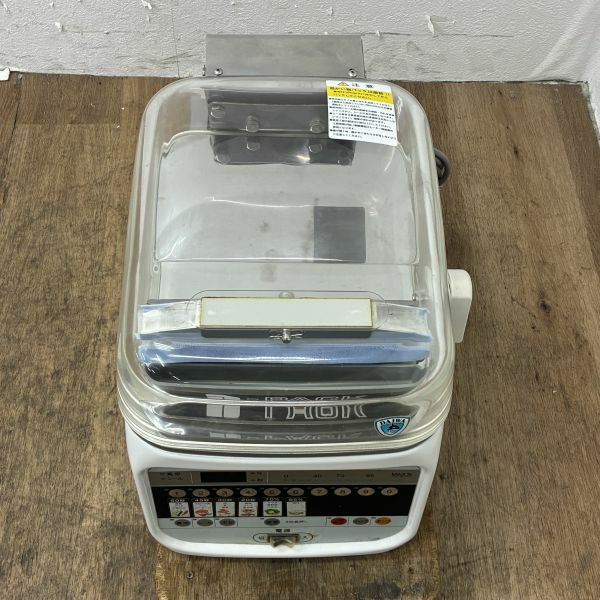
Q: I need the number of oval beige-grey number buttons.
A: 10